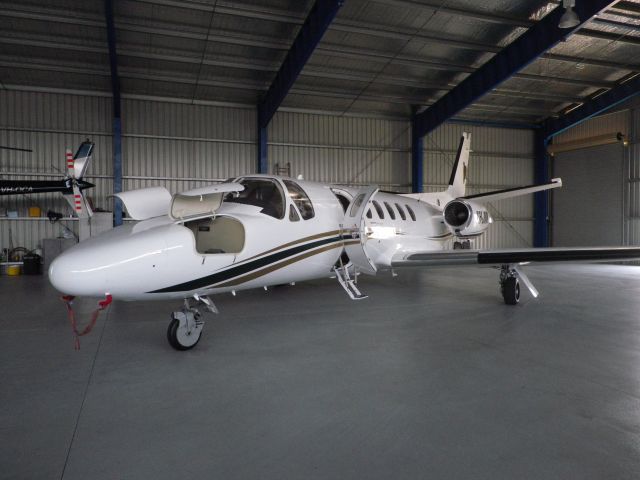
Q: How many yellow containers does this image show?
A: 2